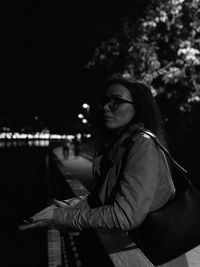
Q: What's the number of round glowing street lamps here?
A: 3